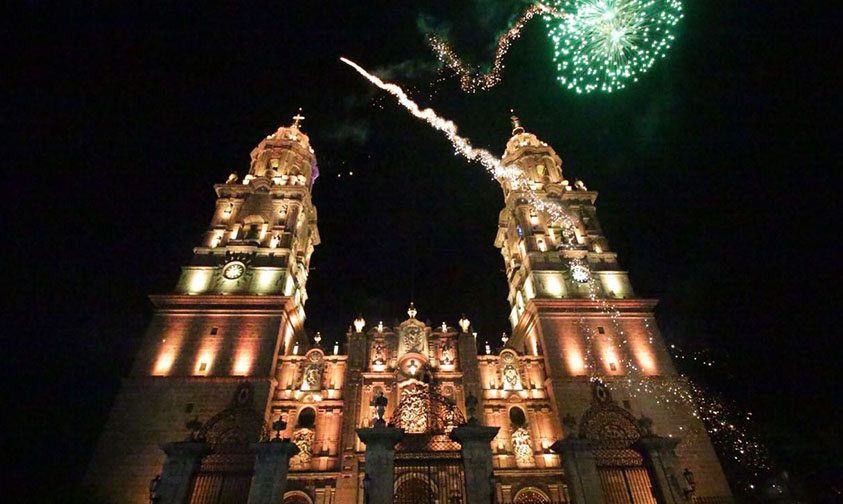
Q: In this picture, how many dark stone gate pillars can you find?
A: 6